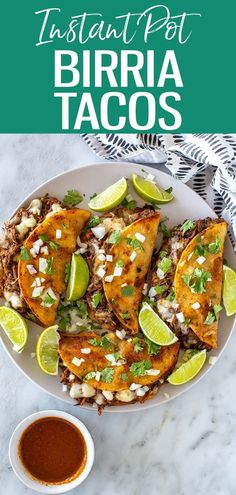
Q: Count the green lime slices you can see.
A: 8